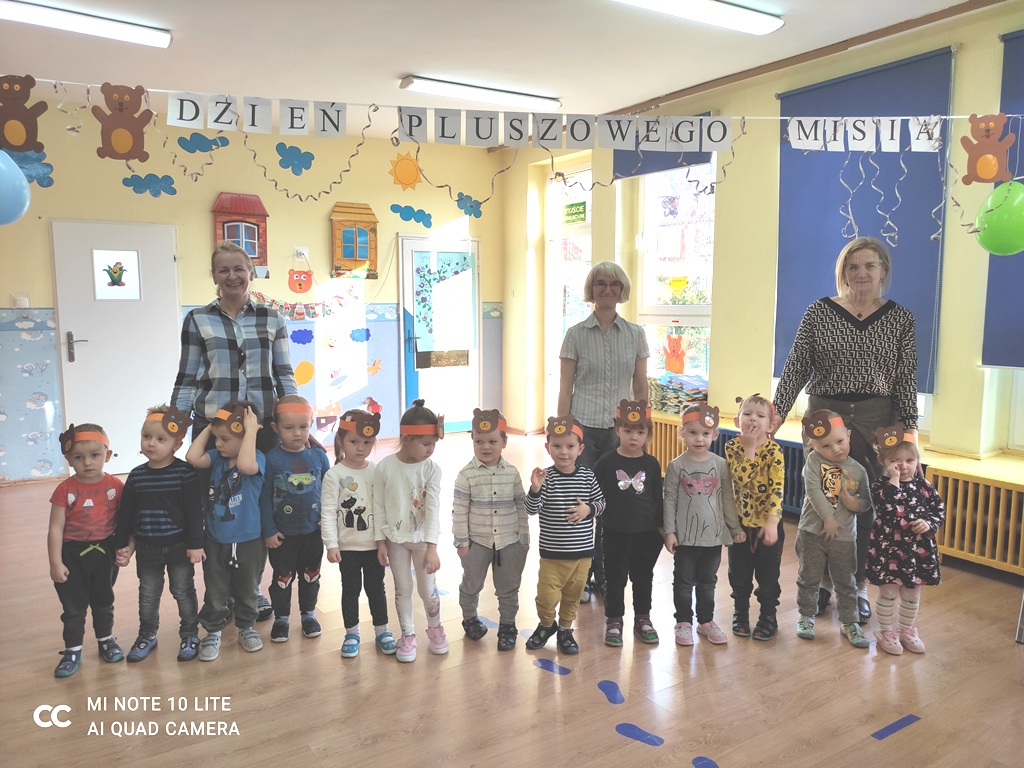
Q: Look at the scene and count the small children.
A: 13